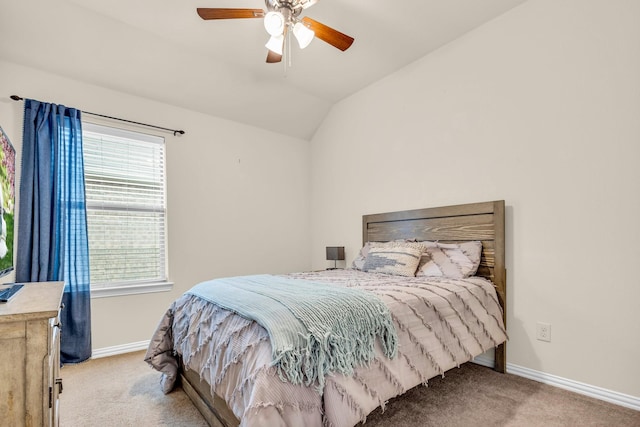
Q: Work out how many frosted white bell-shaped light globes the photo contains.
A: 3